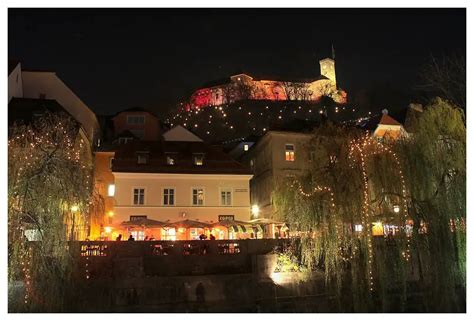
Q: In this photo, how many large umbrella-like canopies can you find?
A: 4